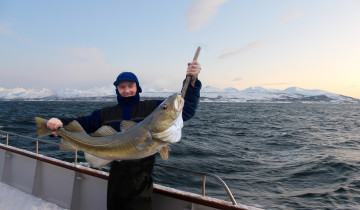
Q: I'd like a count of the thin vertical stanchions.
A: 4